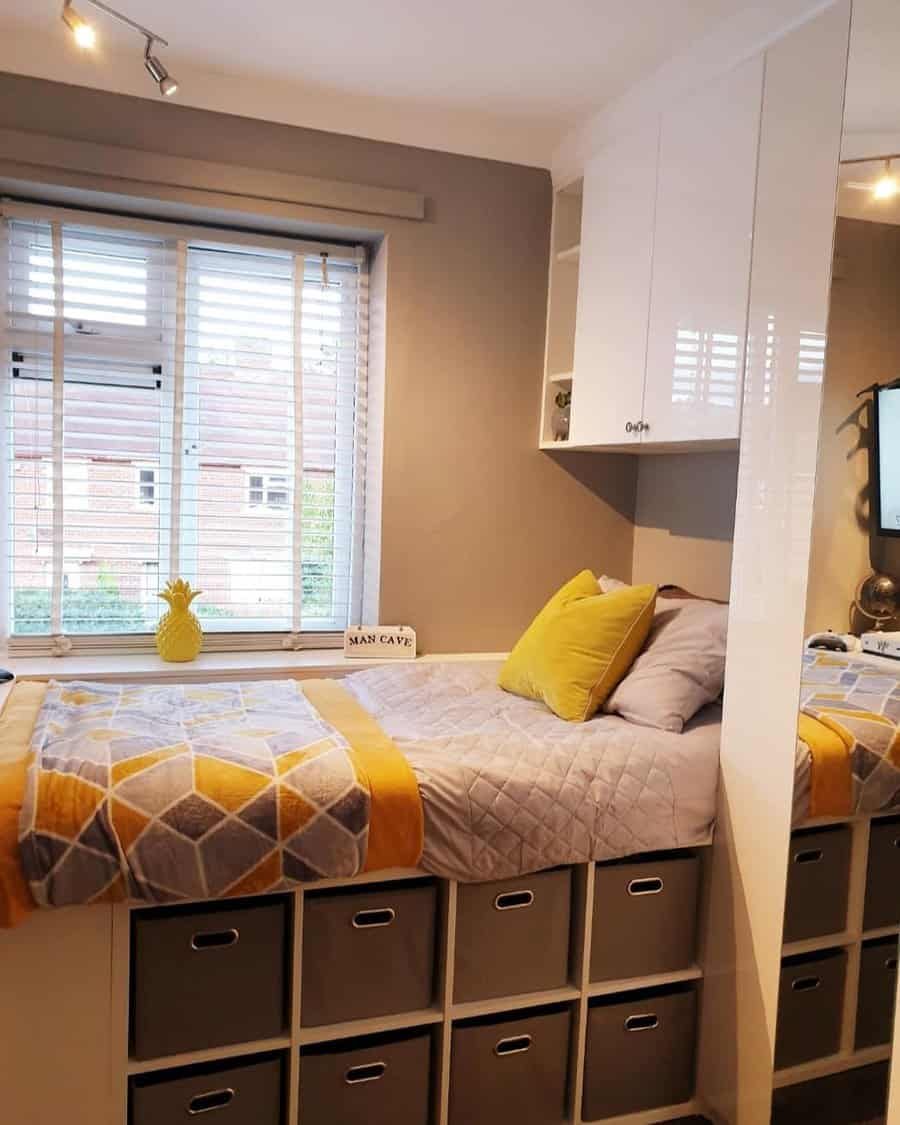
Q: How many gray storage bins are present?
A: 8